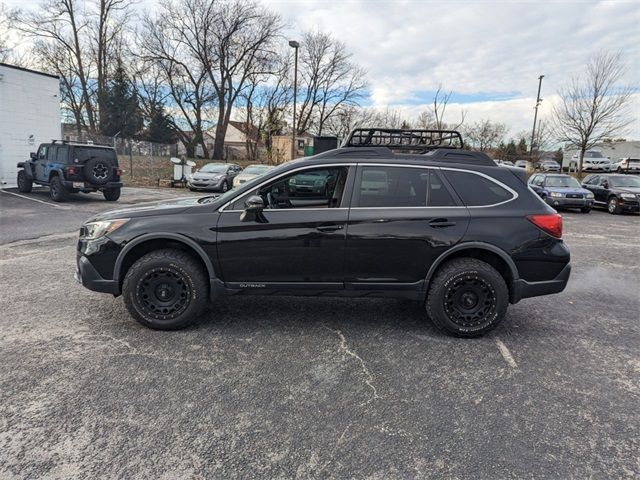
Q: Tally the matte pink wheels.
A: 0